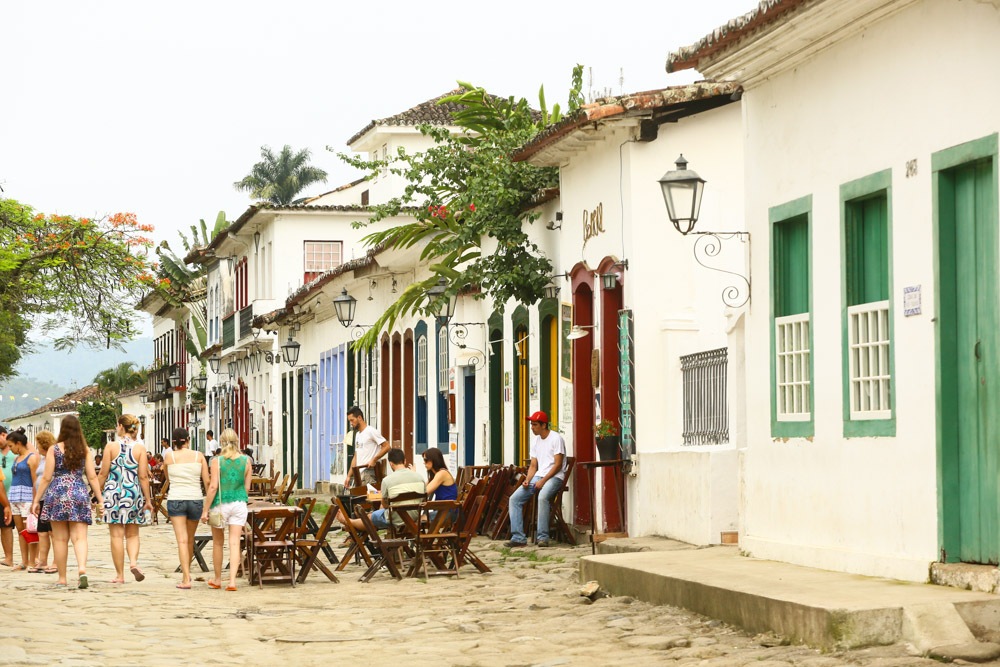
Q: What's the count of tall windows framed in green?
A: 2